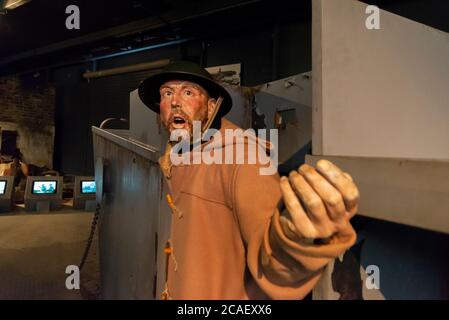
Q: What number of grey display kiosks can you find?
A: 3